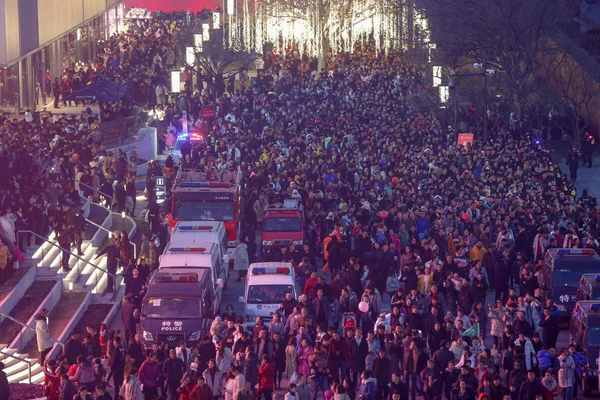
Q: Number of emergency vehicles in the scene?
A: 10